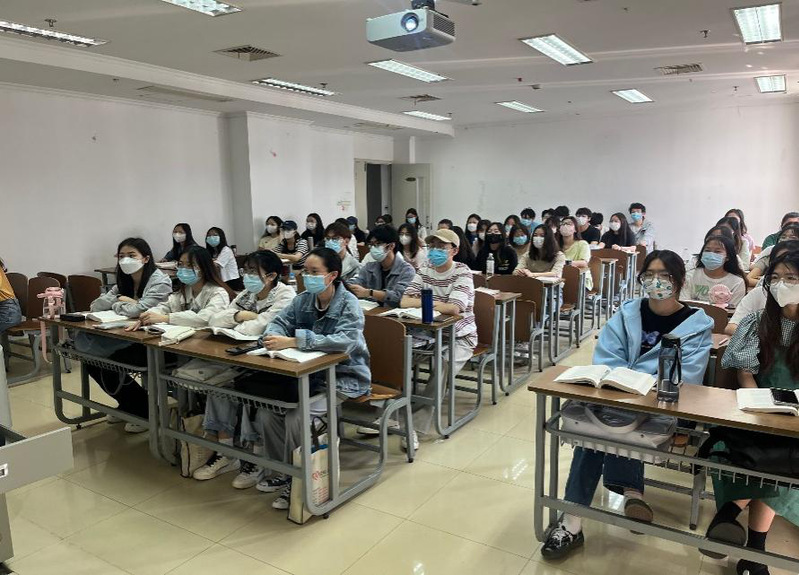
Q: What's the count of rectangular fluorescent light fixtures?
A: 10